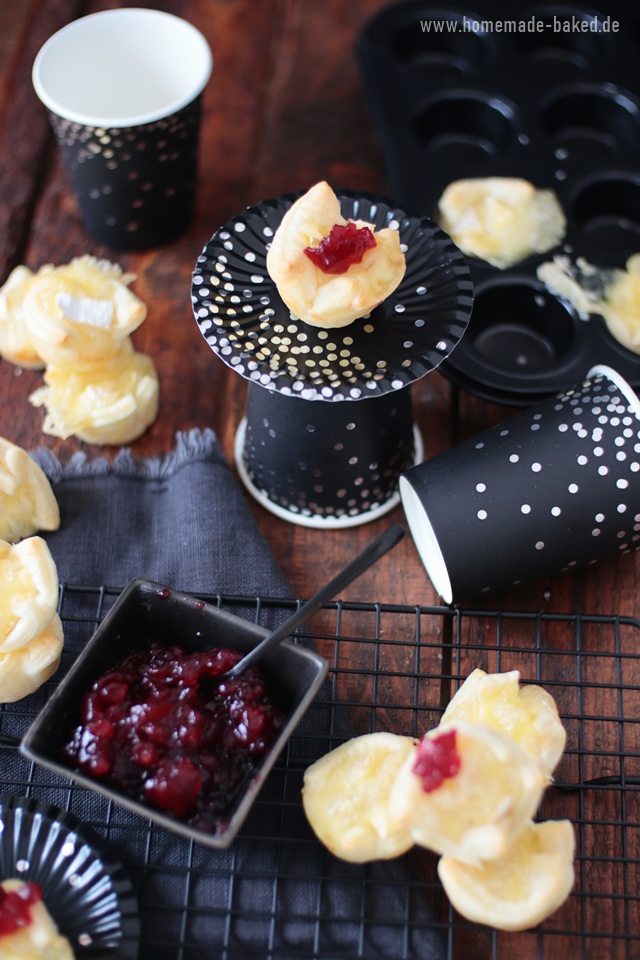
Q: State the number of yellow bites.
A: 14